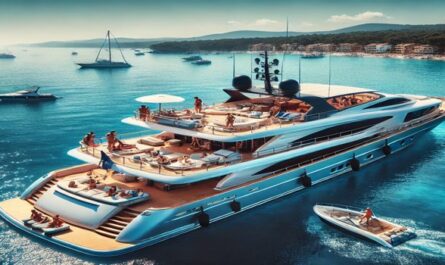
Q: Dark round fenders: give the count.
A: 5